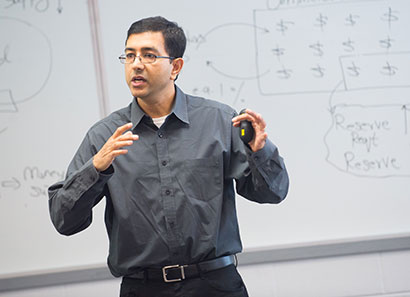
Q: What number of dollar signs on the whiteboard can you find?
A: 12